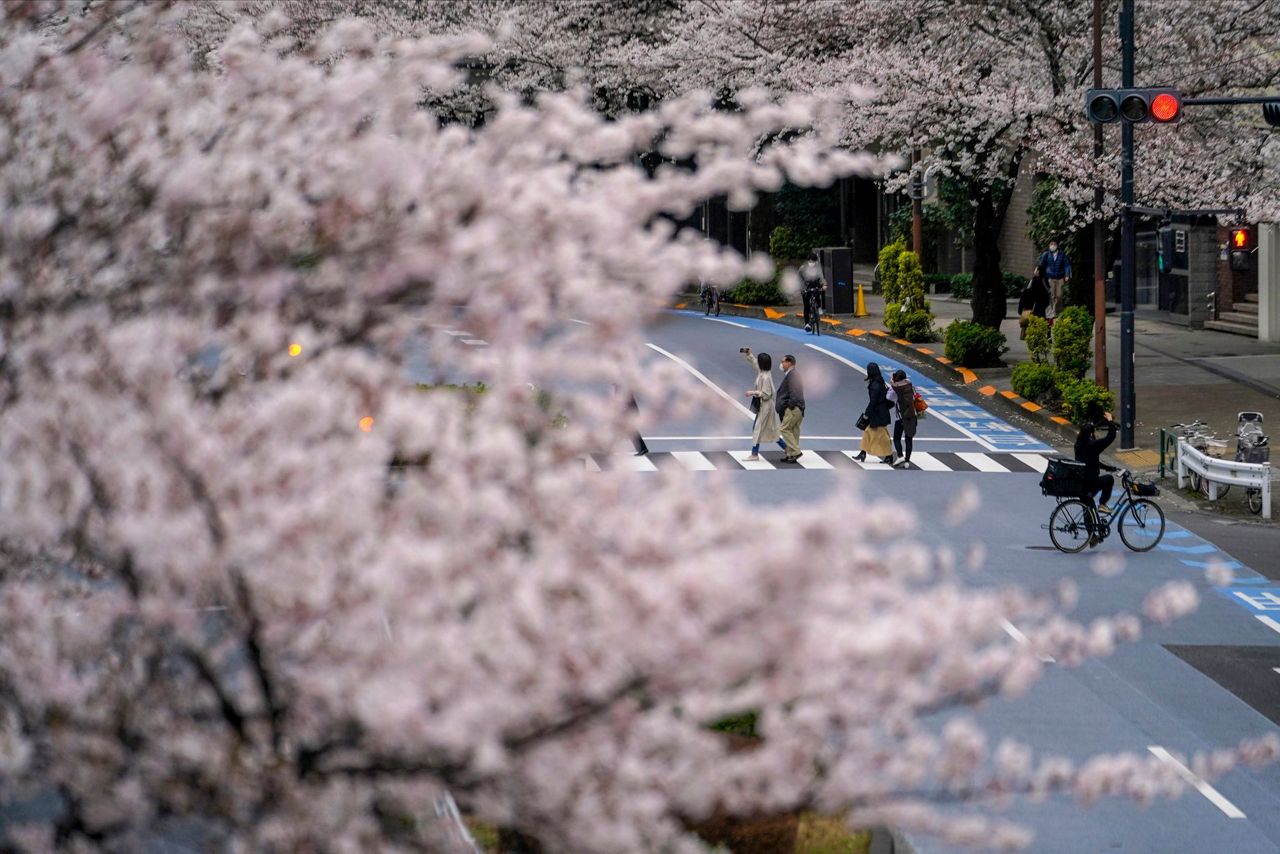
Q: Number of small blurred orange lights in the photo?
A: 2